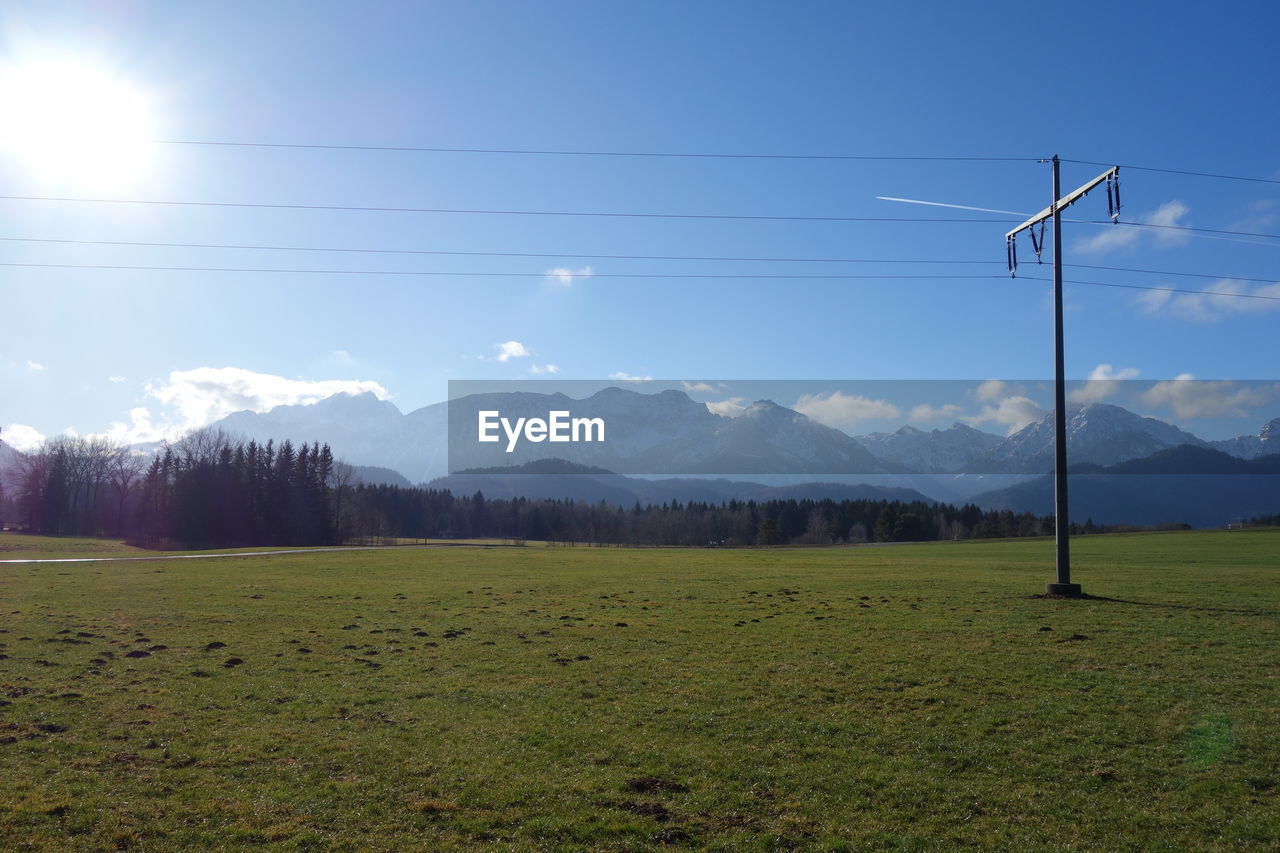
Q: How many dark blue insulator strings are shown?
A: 6